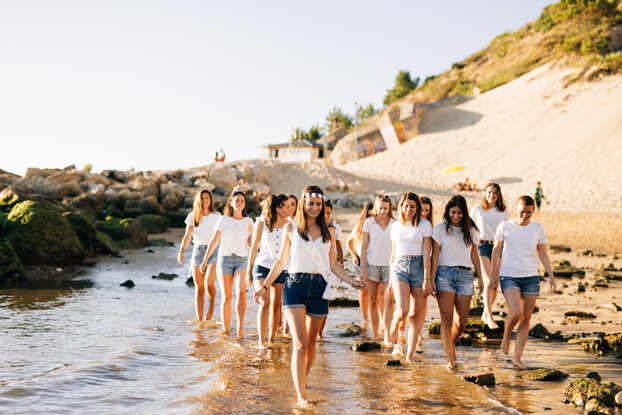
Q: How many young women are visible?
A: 13